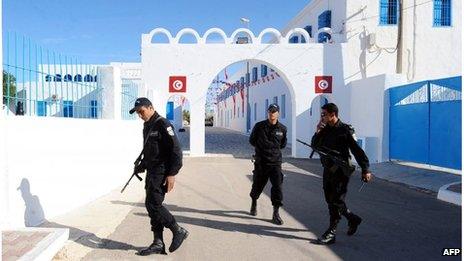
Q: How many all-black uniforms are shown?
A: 3